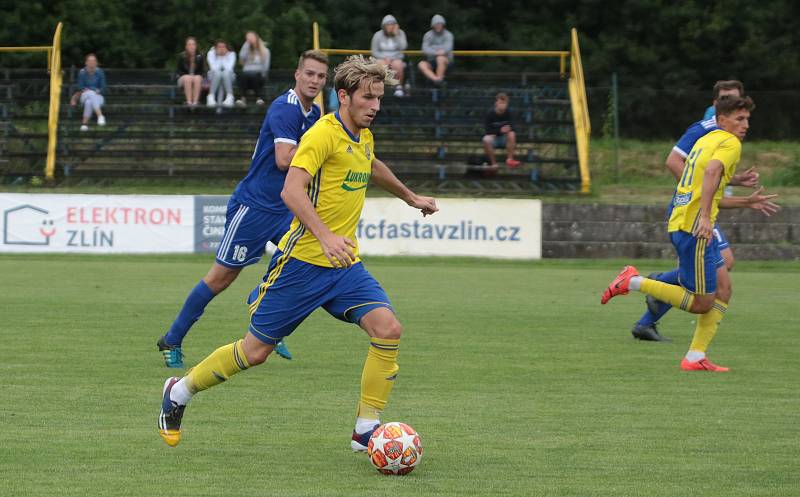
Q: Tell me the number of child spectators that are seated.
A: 1